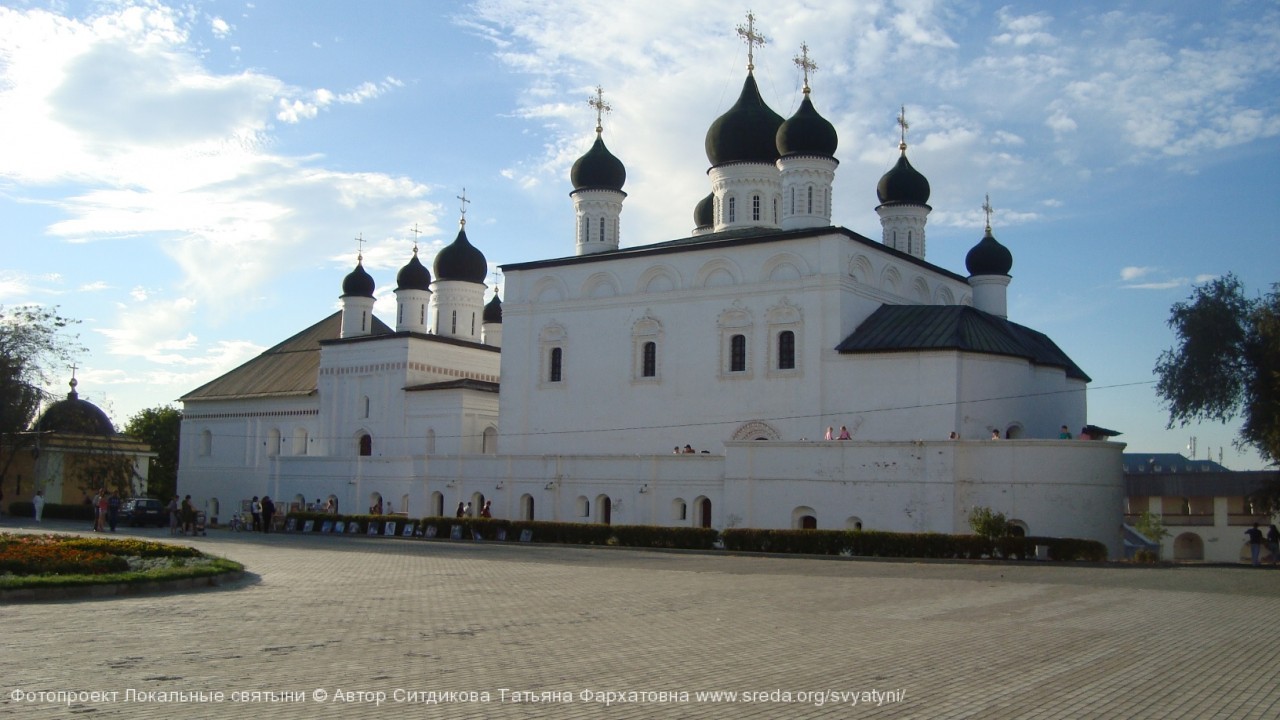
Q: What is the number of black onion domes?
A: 10